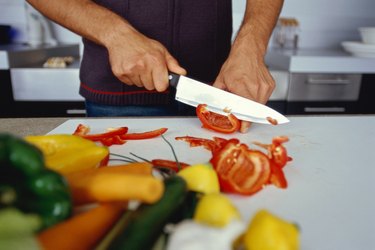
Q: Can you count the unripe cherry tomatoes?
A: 0